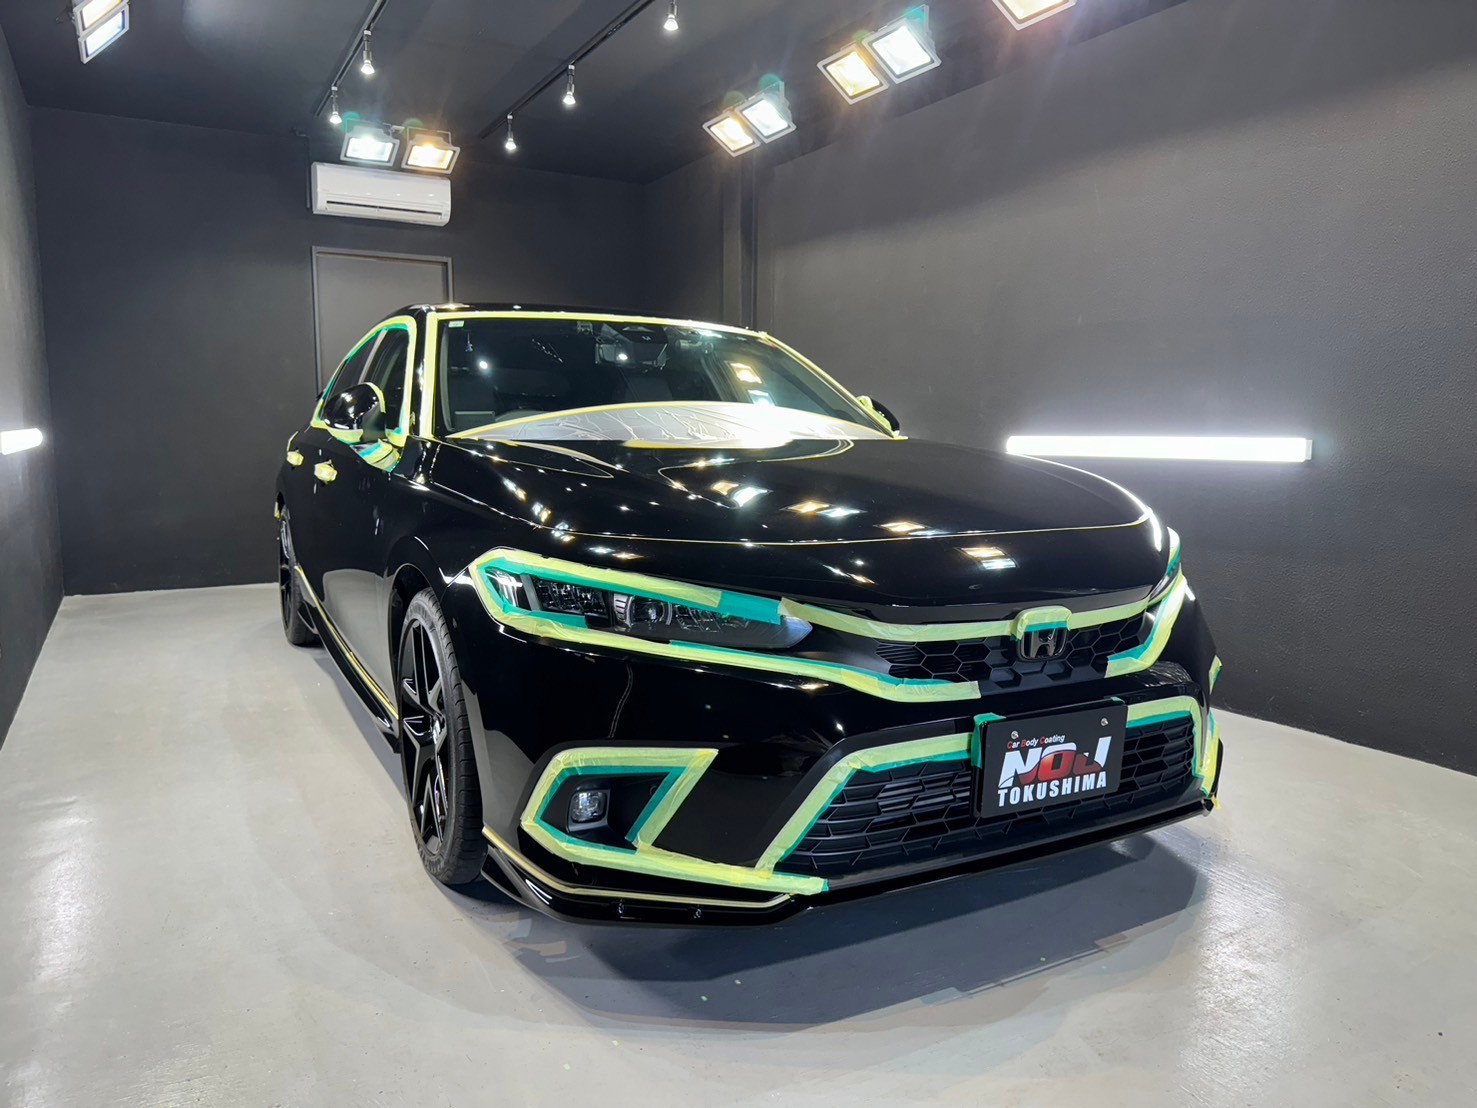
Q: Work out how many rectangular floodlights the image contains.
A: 9